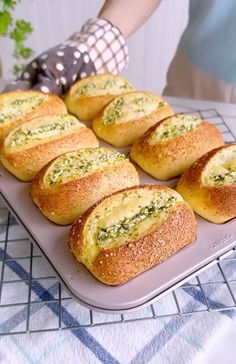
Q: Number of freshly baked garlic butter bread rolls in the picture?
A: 8